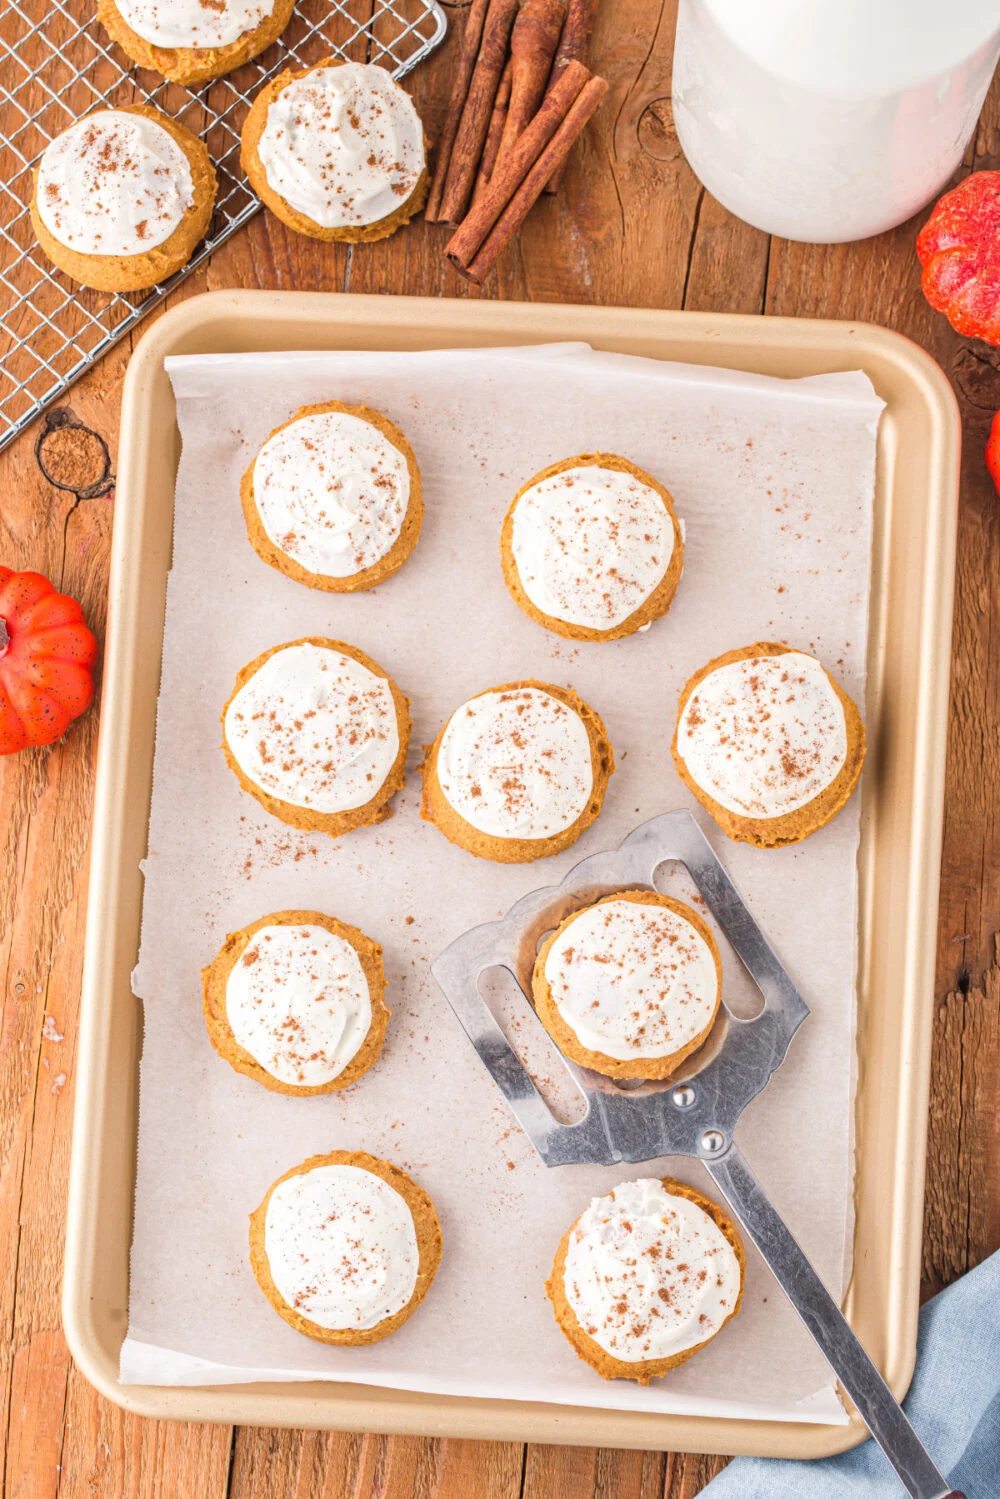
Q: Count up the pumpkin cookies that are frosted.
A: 12